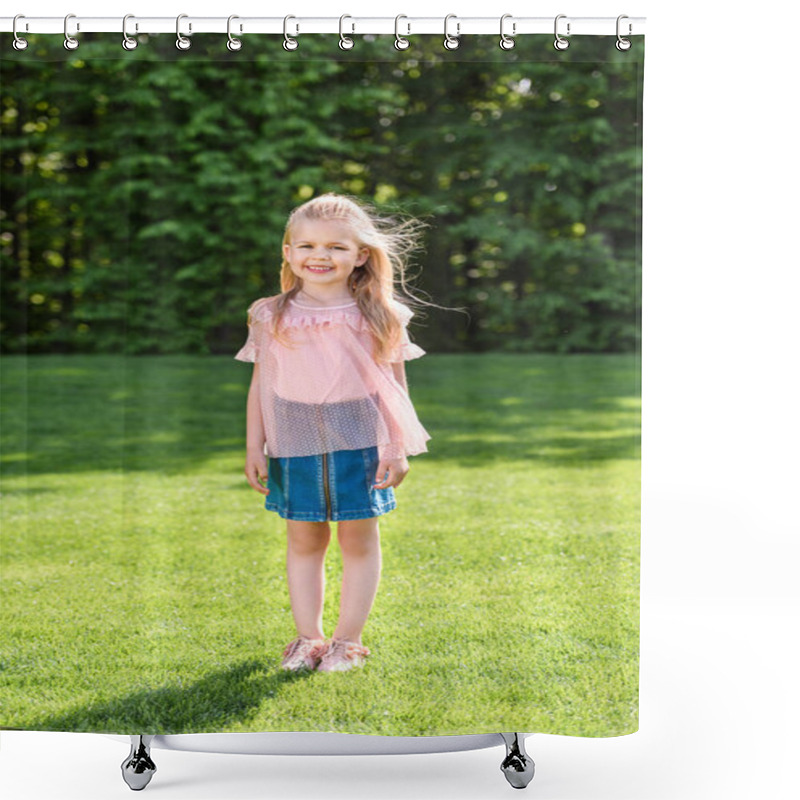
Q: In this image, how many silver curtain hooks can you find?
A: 12